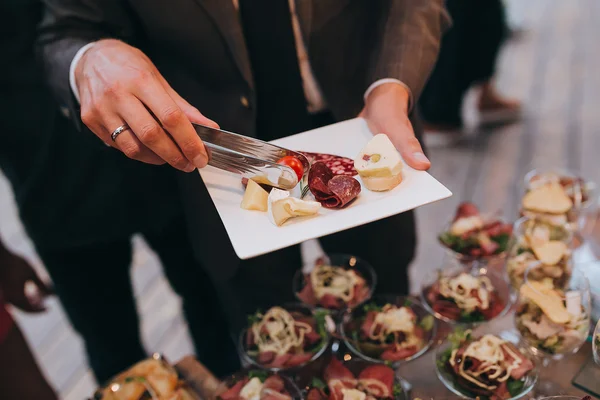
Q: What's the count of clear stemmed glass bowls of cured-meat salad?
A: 8